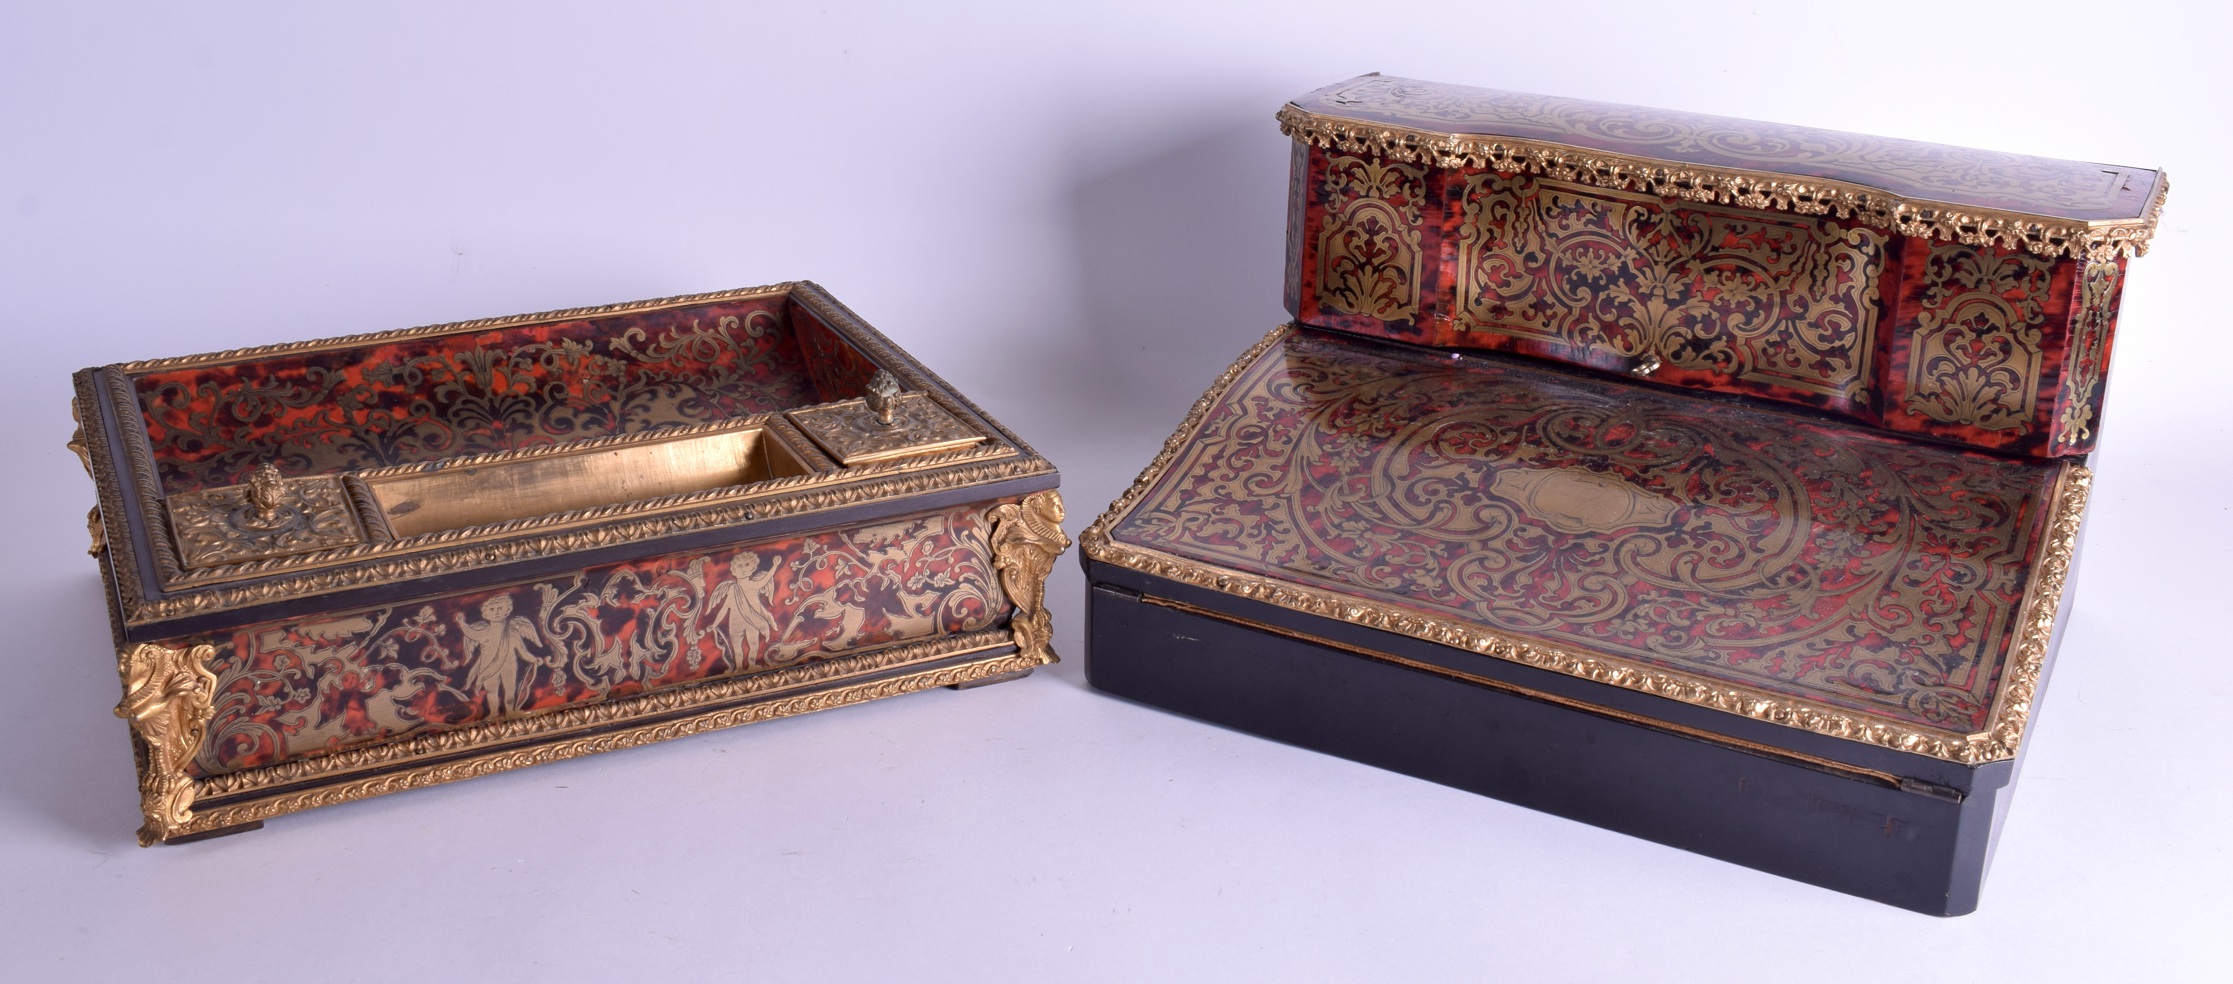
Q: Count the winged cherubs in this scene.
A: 2